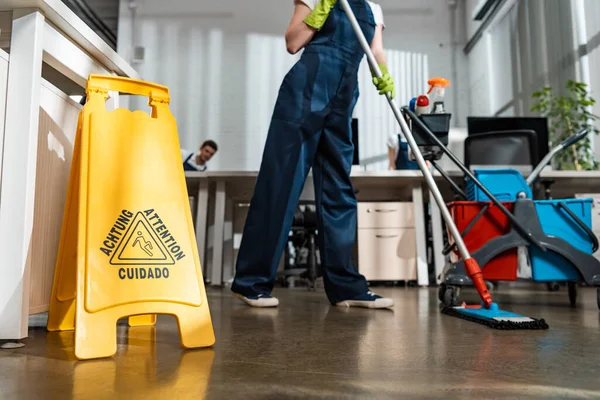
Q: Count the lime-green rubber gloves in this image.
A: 2